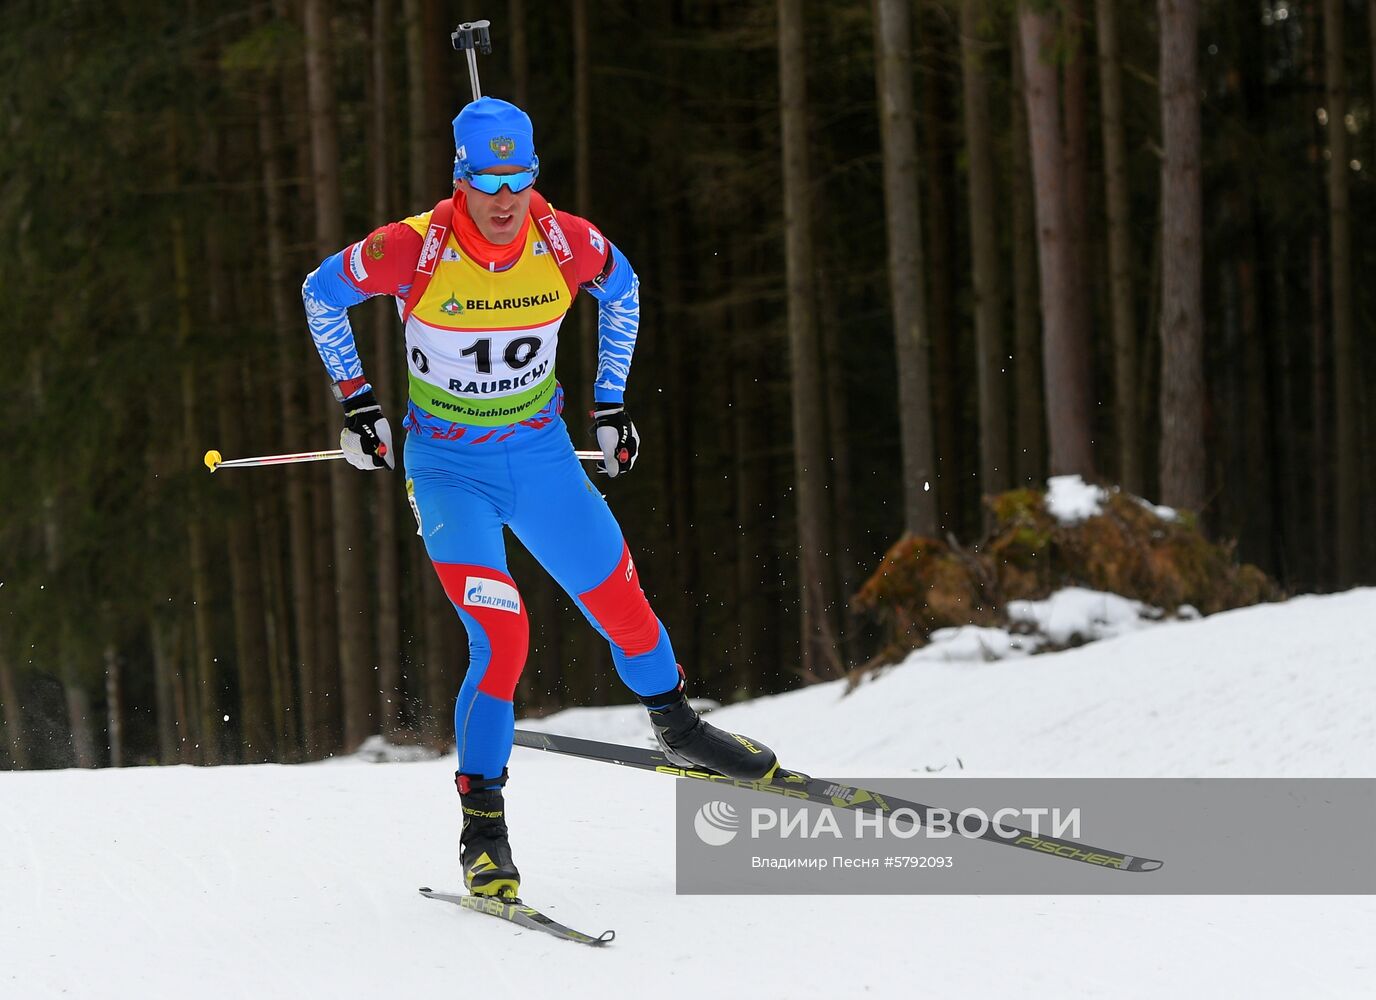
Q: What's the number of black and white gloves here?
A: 2